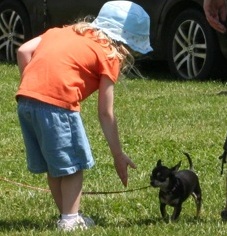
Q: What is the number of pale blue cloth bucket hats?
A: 1